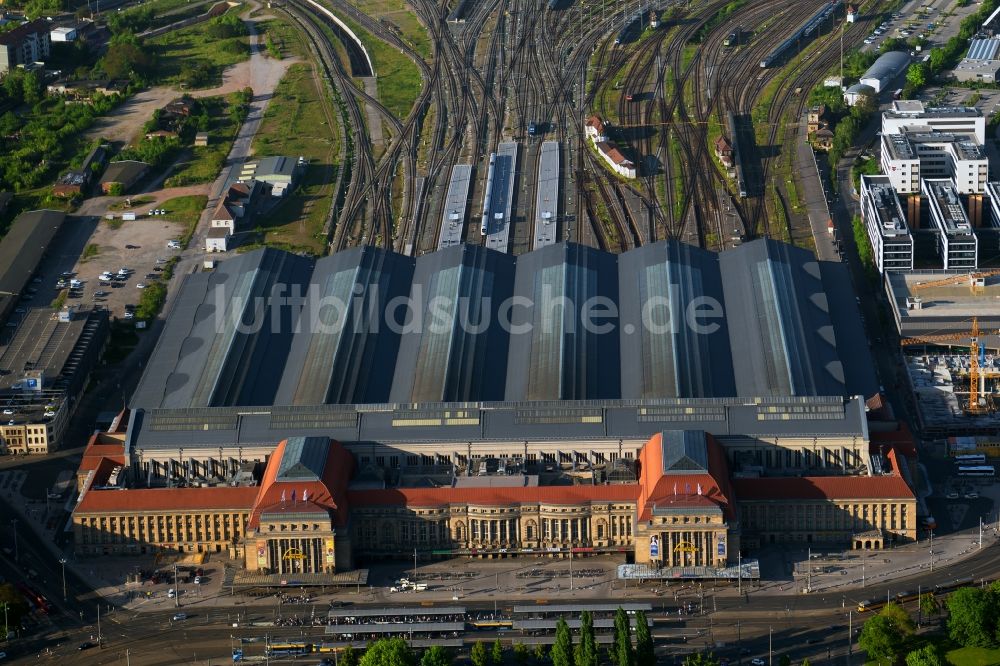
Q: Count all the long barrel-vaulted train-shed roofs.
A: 6